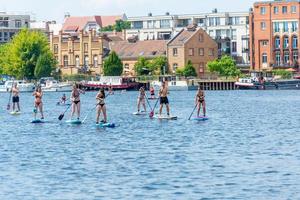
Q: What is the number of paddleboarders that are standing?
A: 7